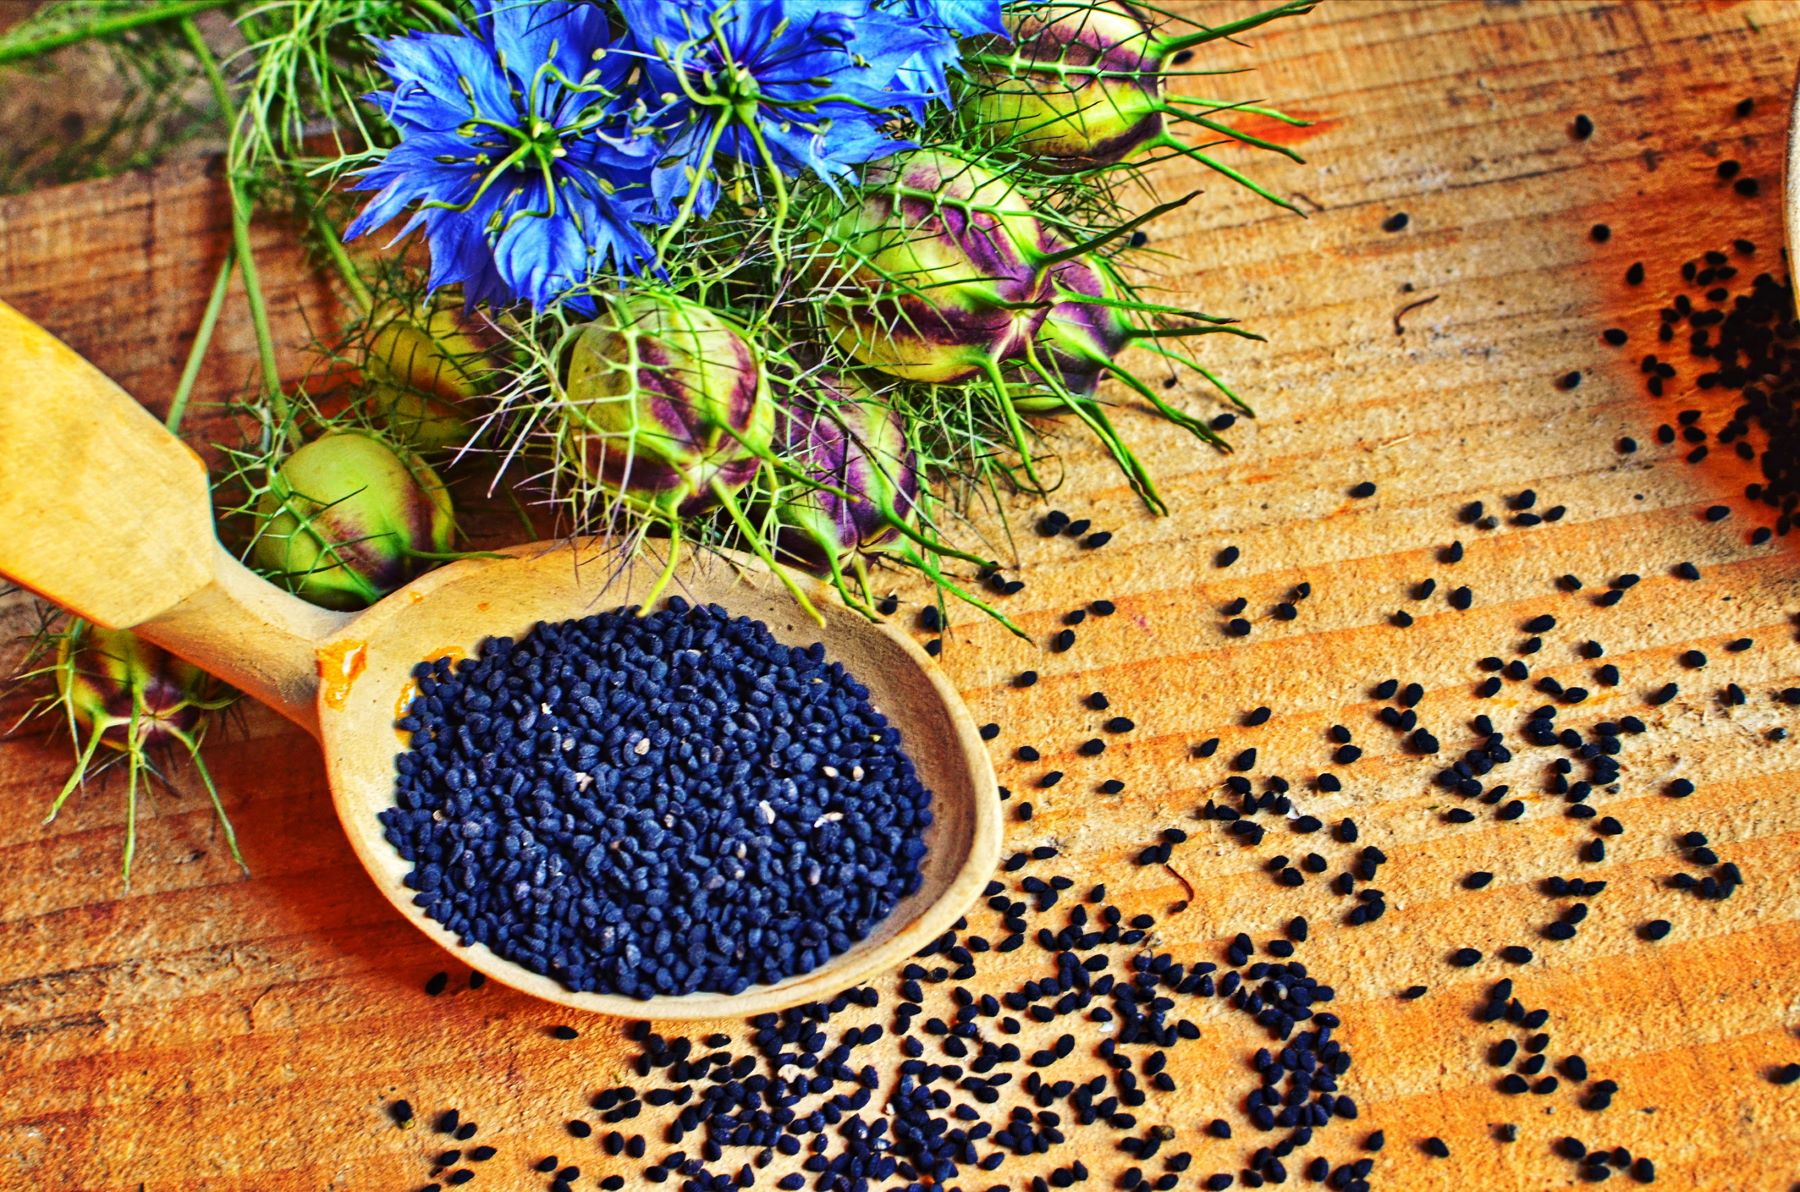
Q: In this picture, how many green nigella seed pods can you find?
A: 8